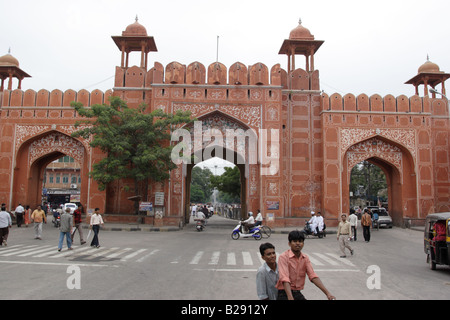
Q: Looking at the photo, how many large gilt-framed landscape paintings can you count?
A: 0